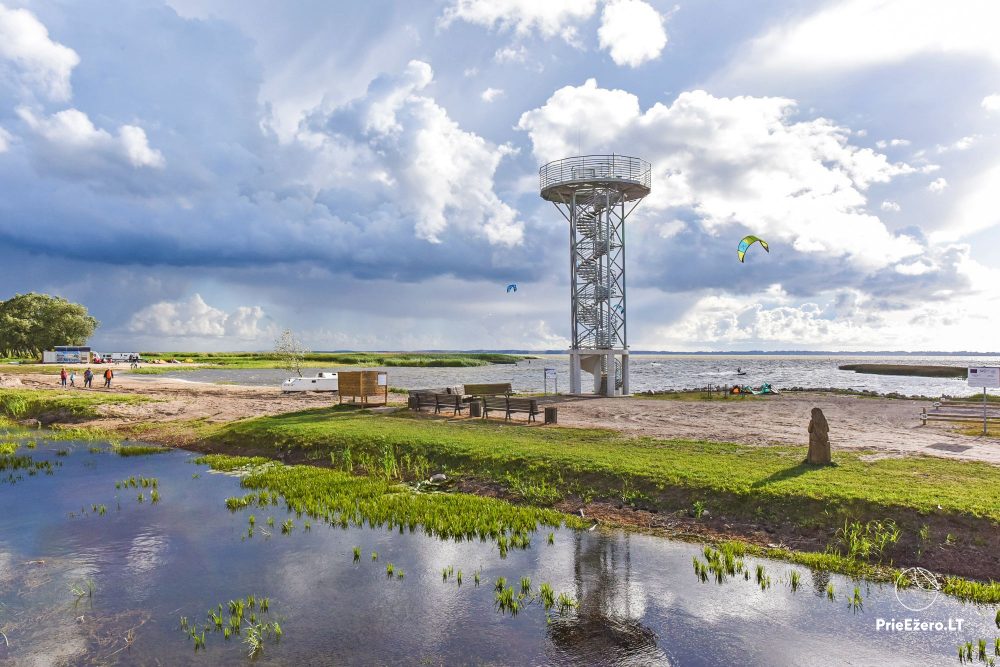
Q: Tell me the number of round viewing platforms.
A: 1